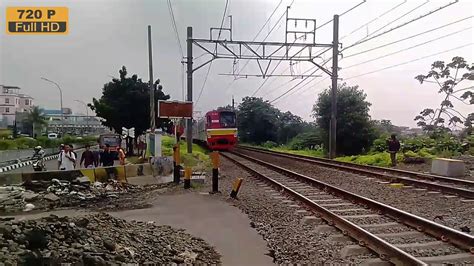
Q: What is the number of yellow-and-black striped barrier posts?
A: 4